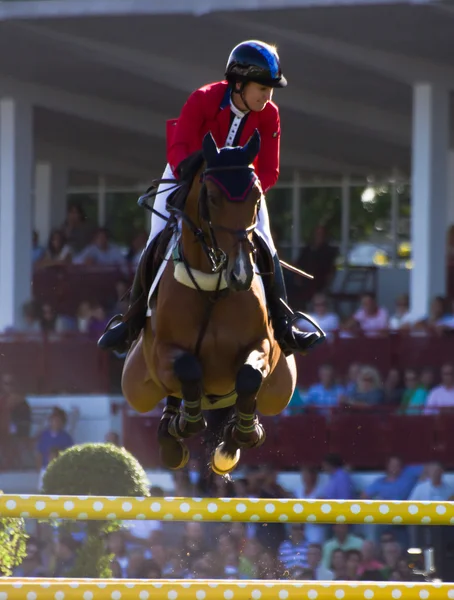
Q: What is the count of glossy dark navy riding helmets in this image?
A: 1